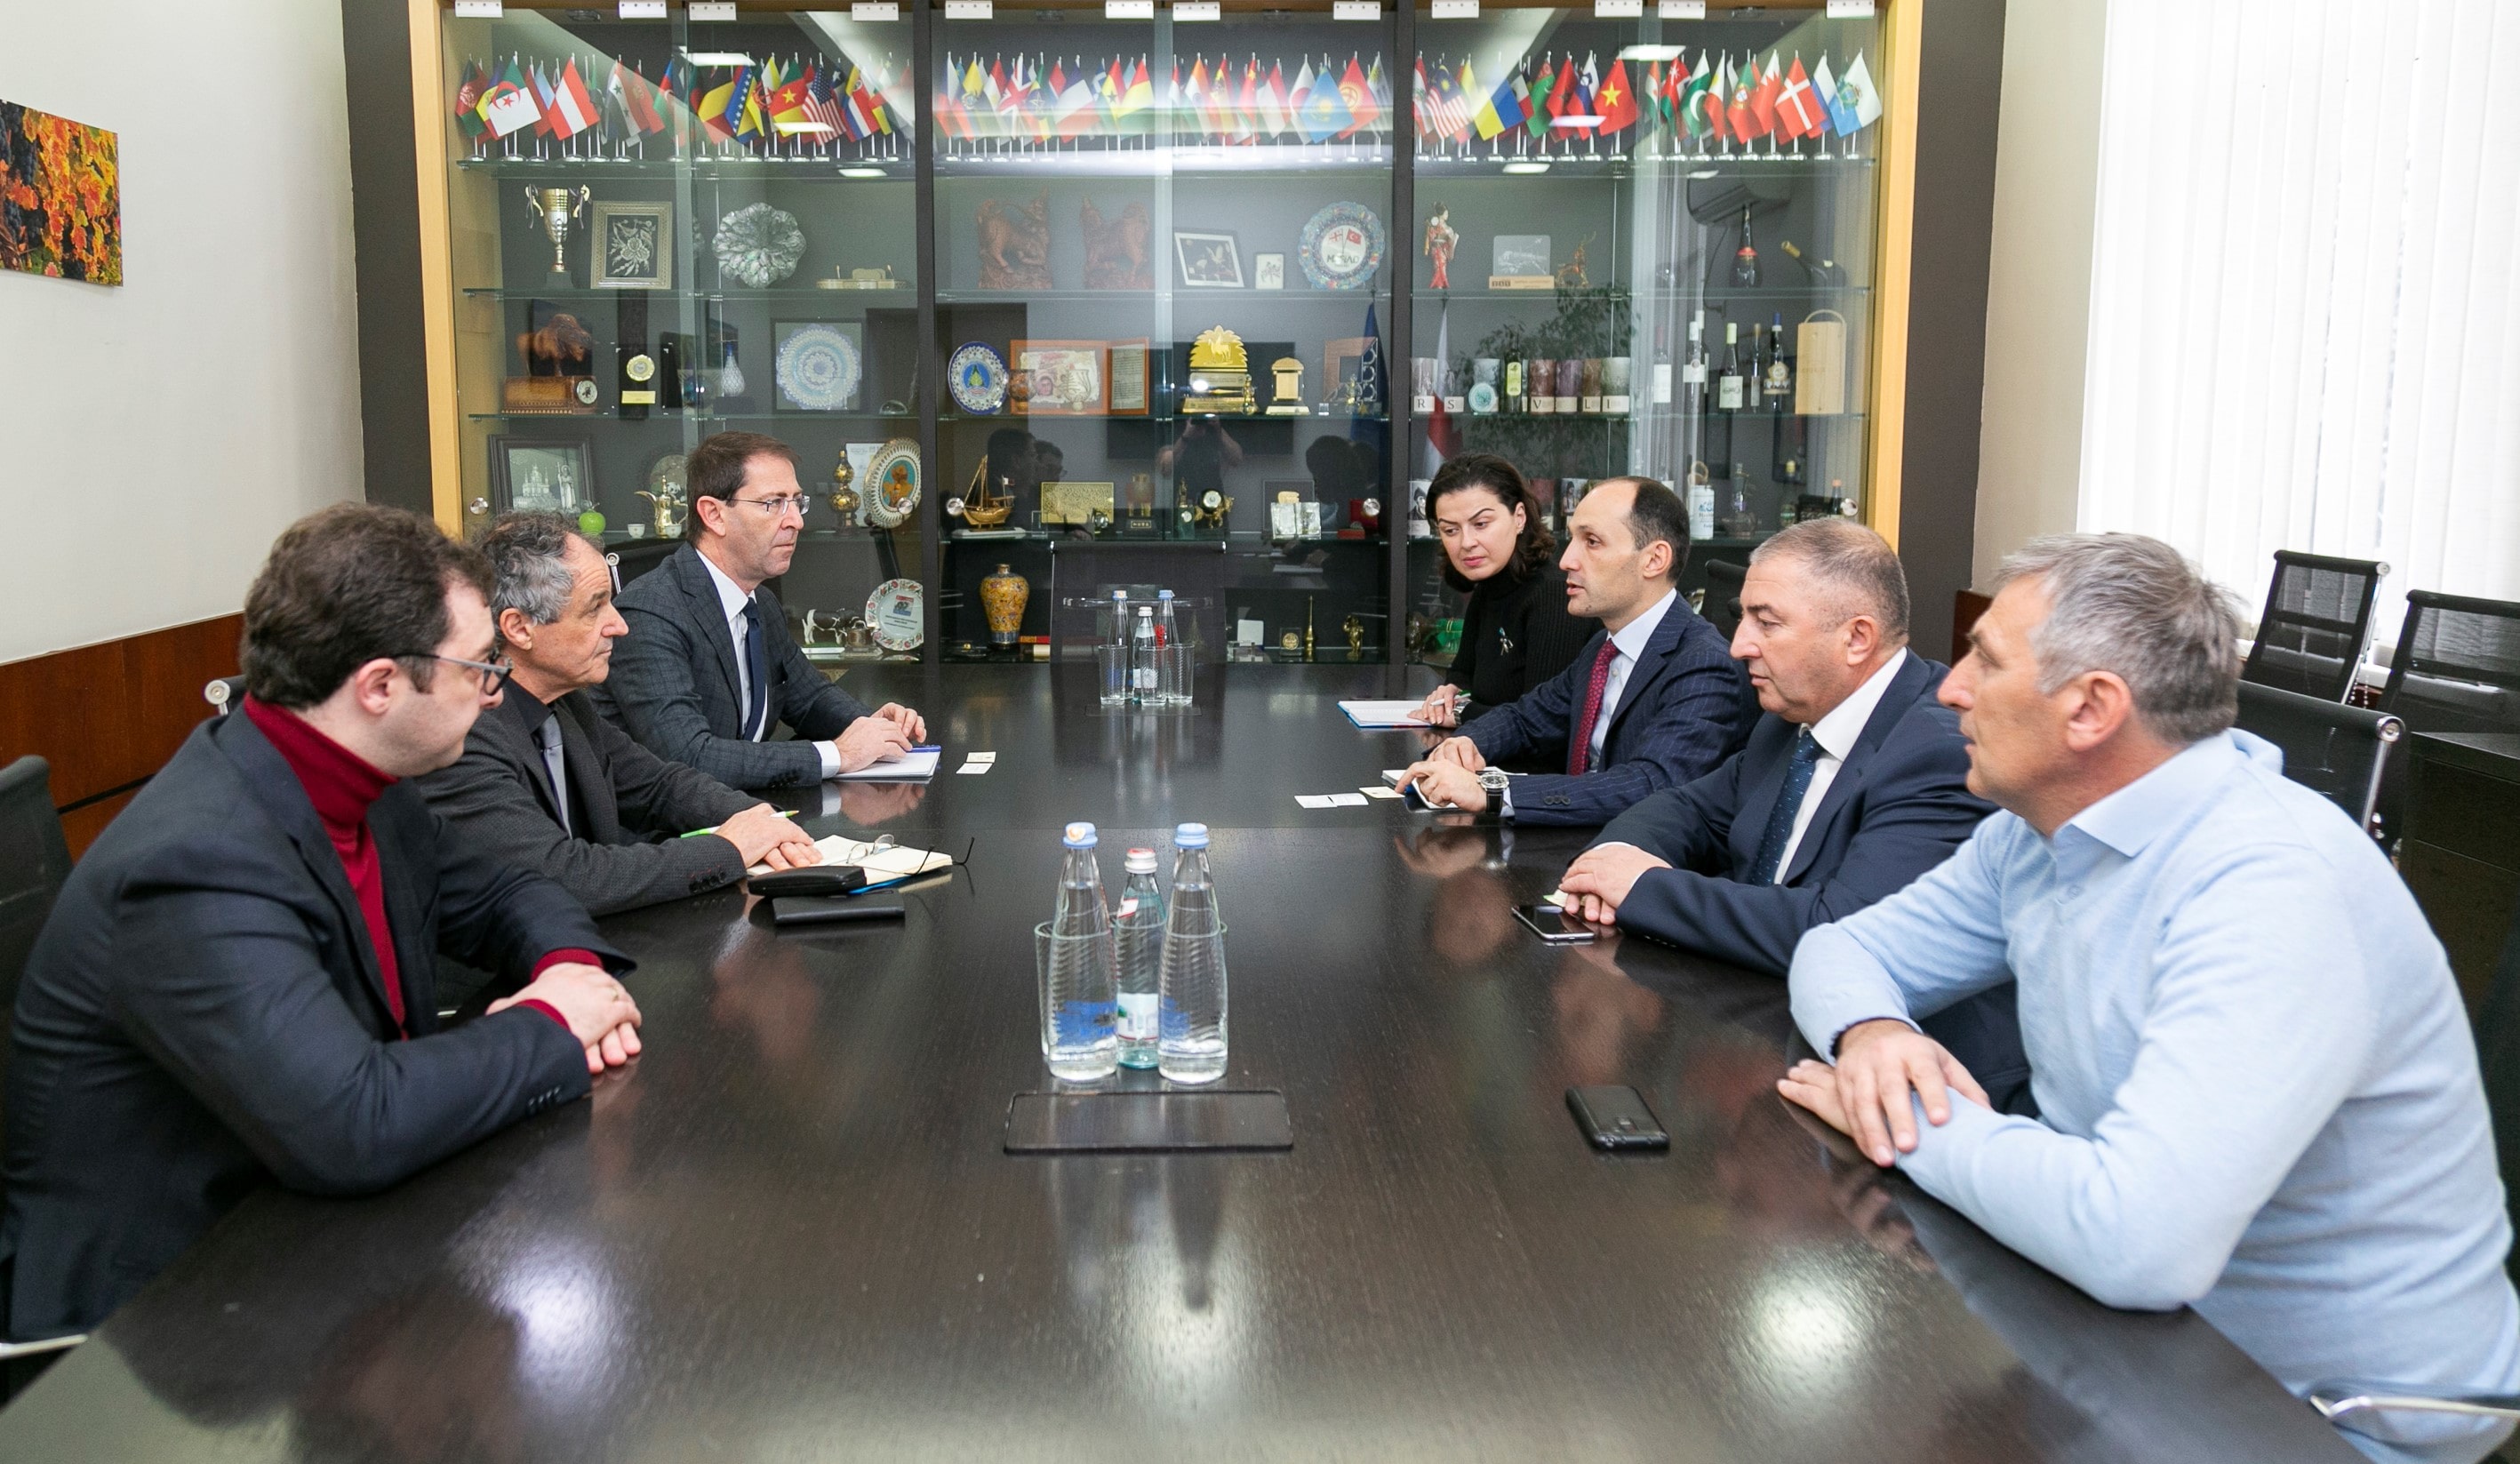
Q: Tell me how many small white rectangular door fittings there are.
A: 12